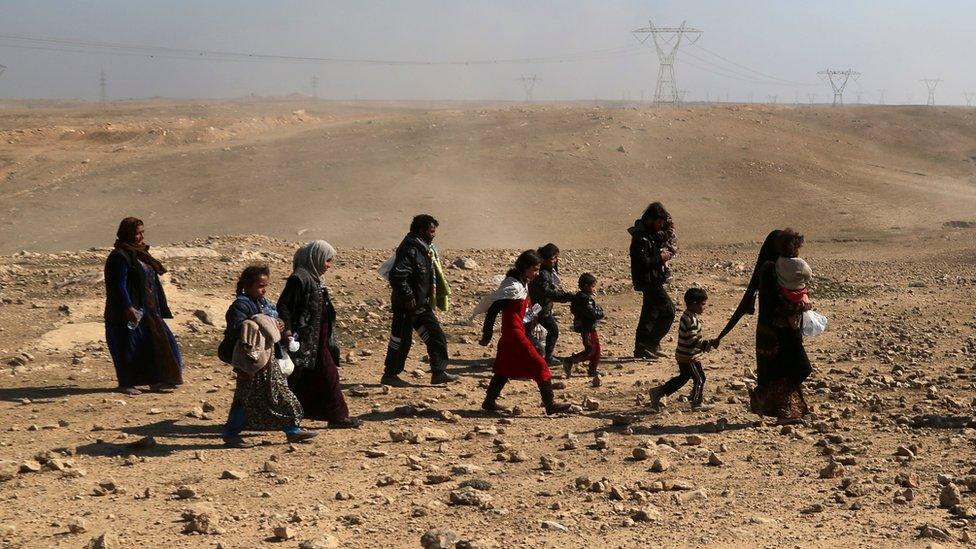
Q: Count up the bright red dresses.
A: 1